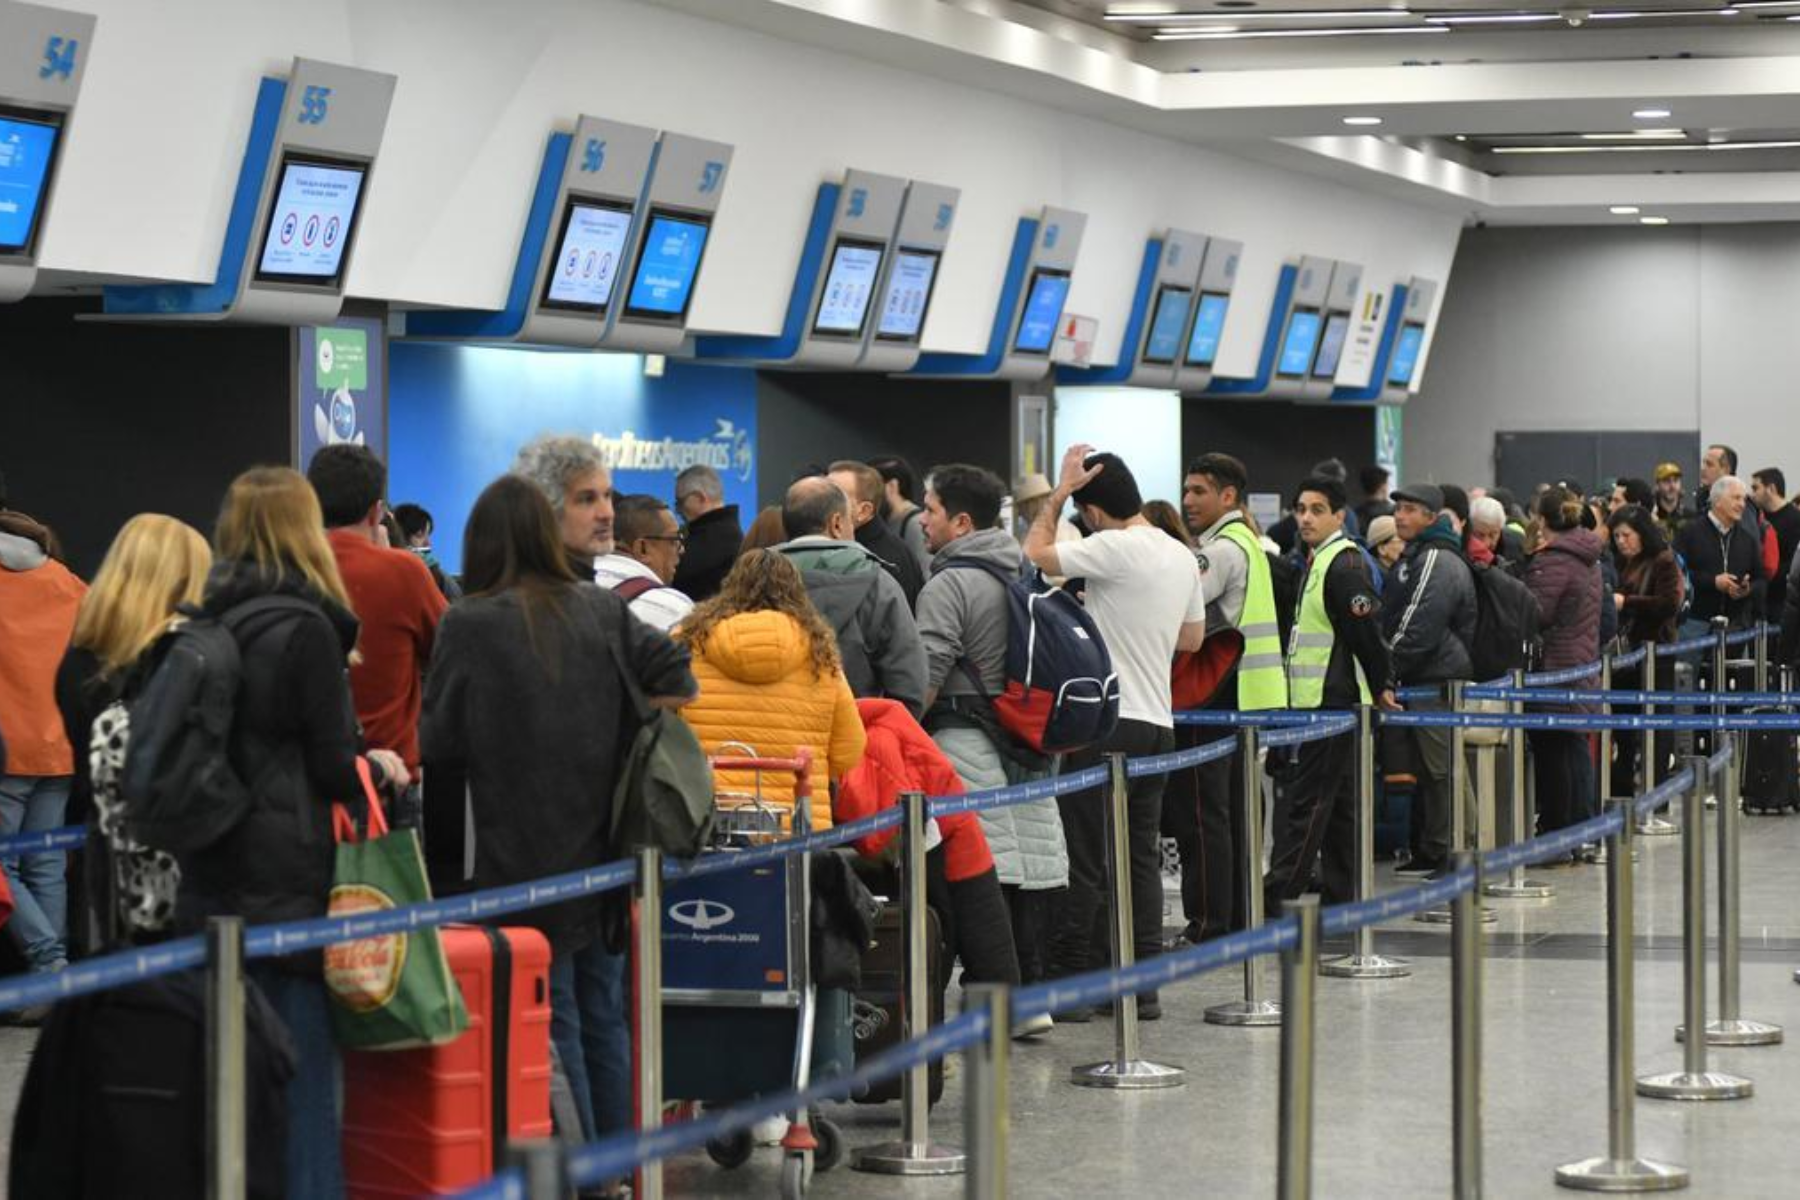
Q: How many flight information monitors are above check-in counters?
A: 12